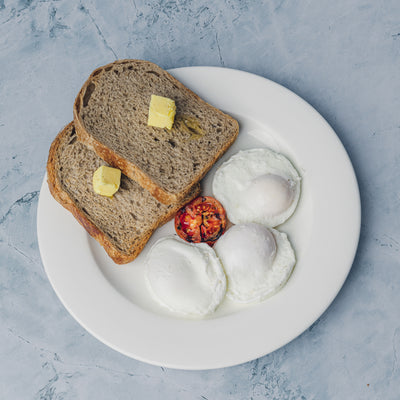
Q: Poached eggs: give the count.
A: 3